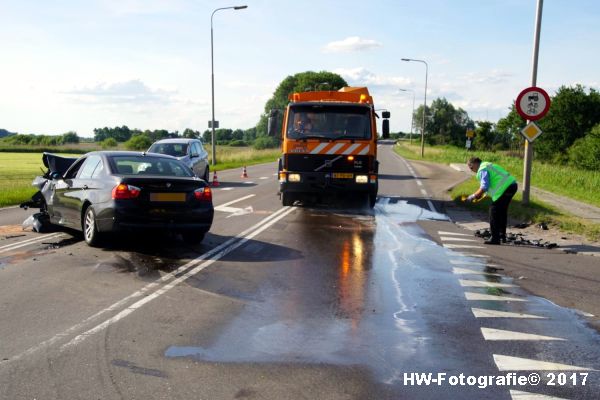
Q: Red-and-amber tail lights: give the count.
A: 2